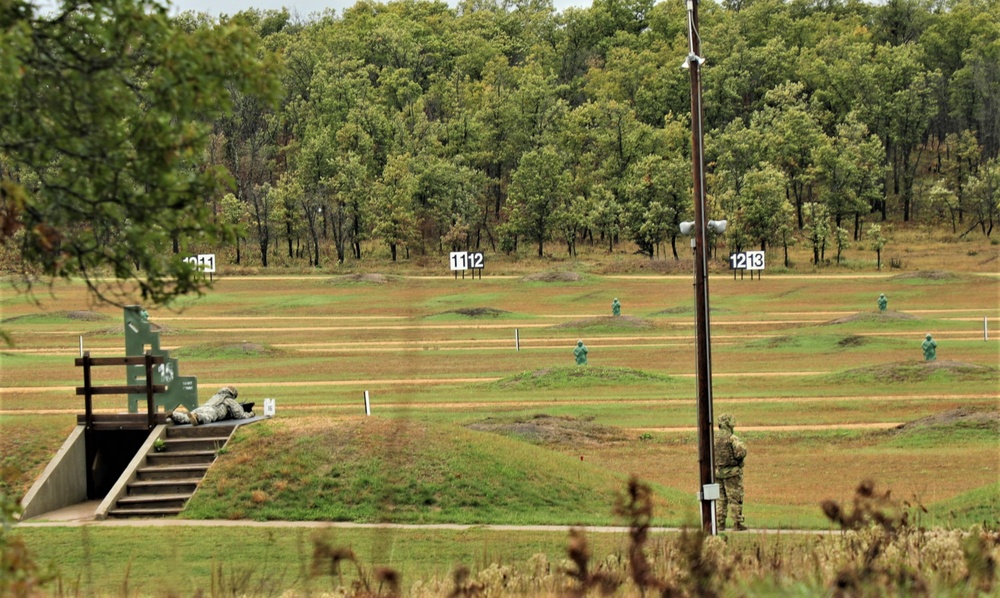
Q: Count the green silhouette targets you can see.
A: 4